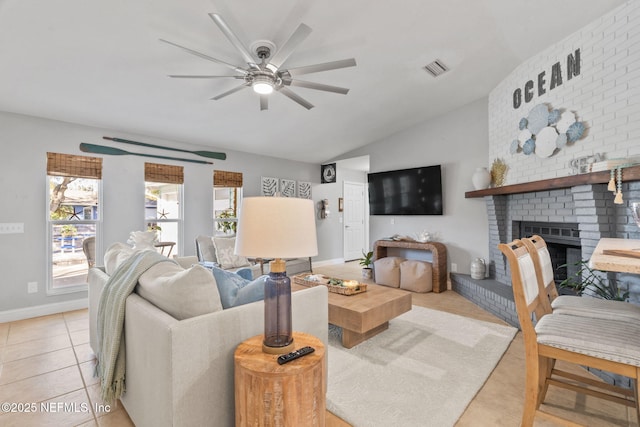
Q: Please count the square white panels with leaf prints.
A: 3